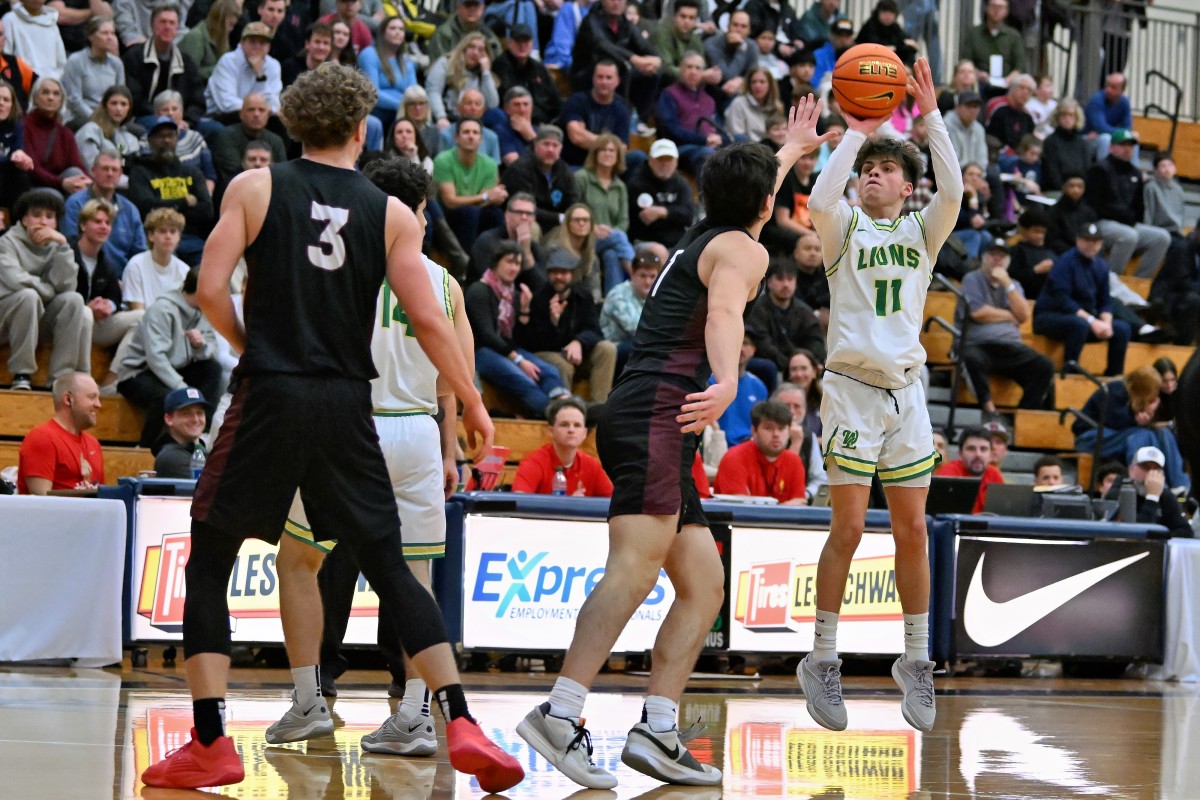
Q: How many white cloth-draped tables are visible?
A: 2